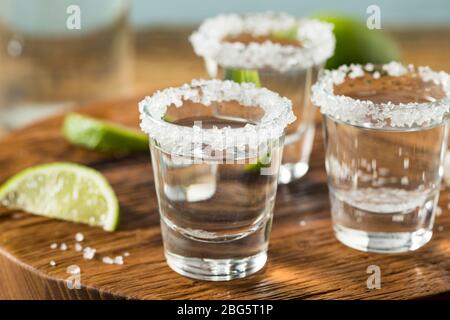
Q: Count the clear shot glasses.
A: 3